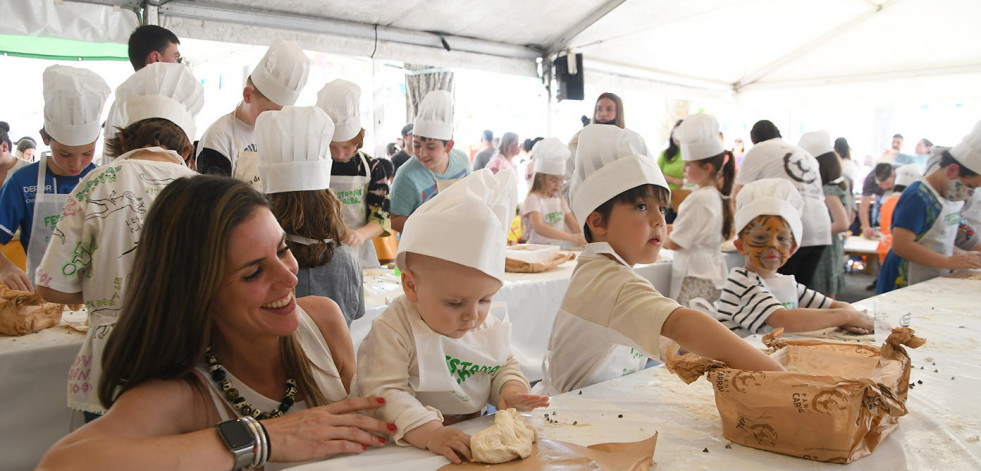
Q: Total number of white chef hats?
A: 14